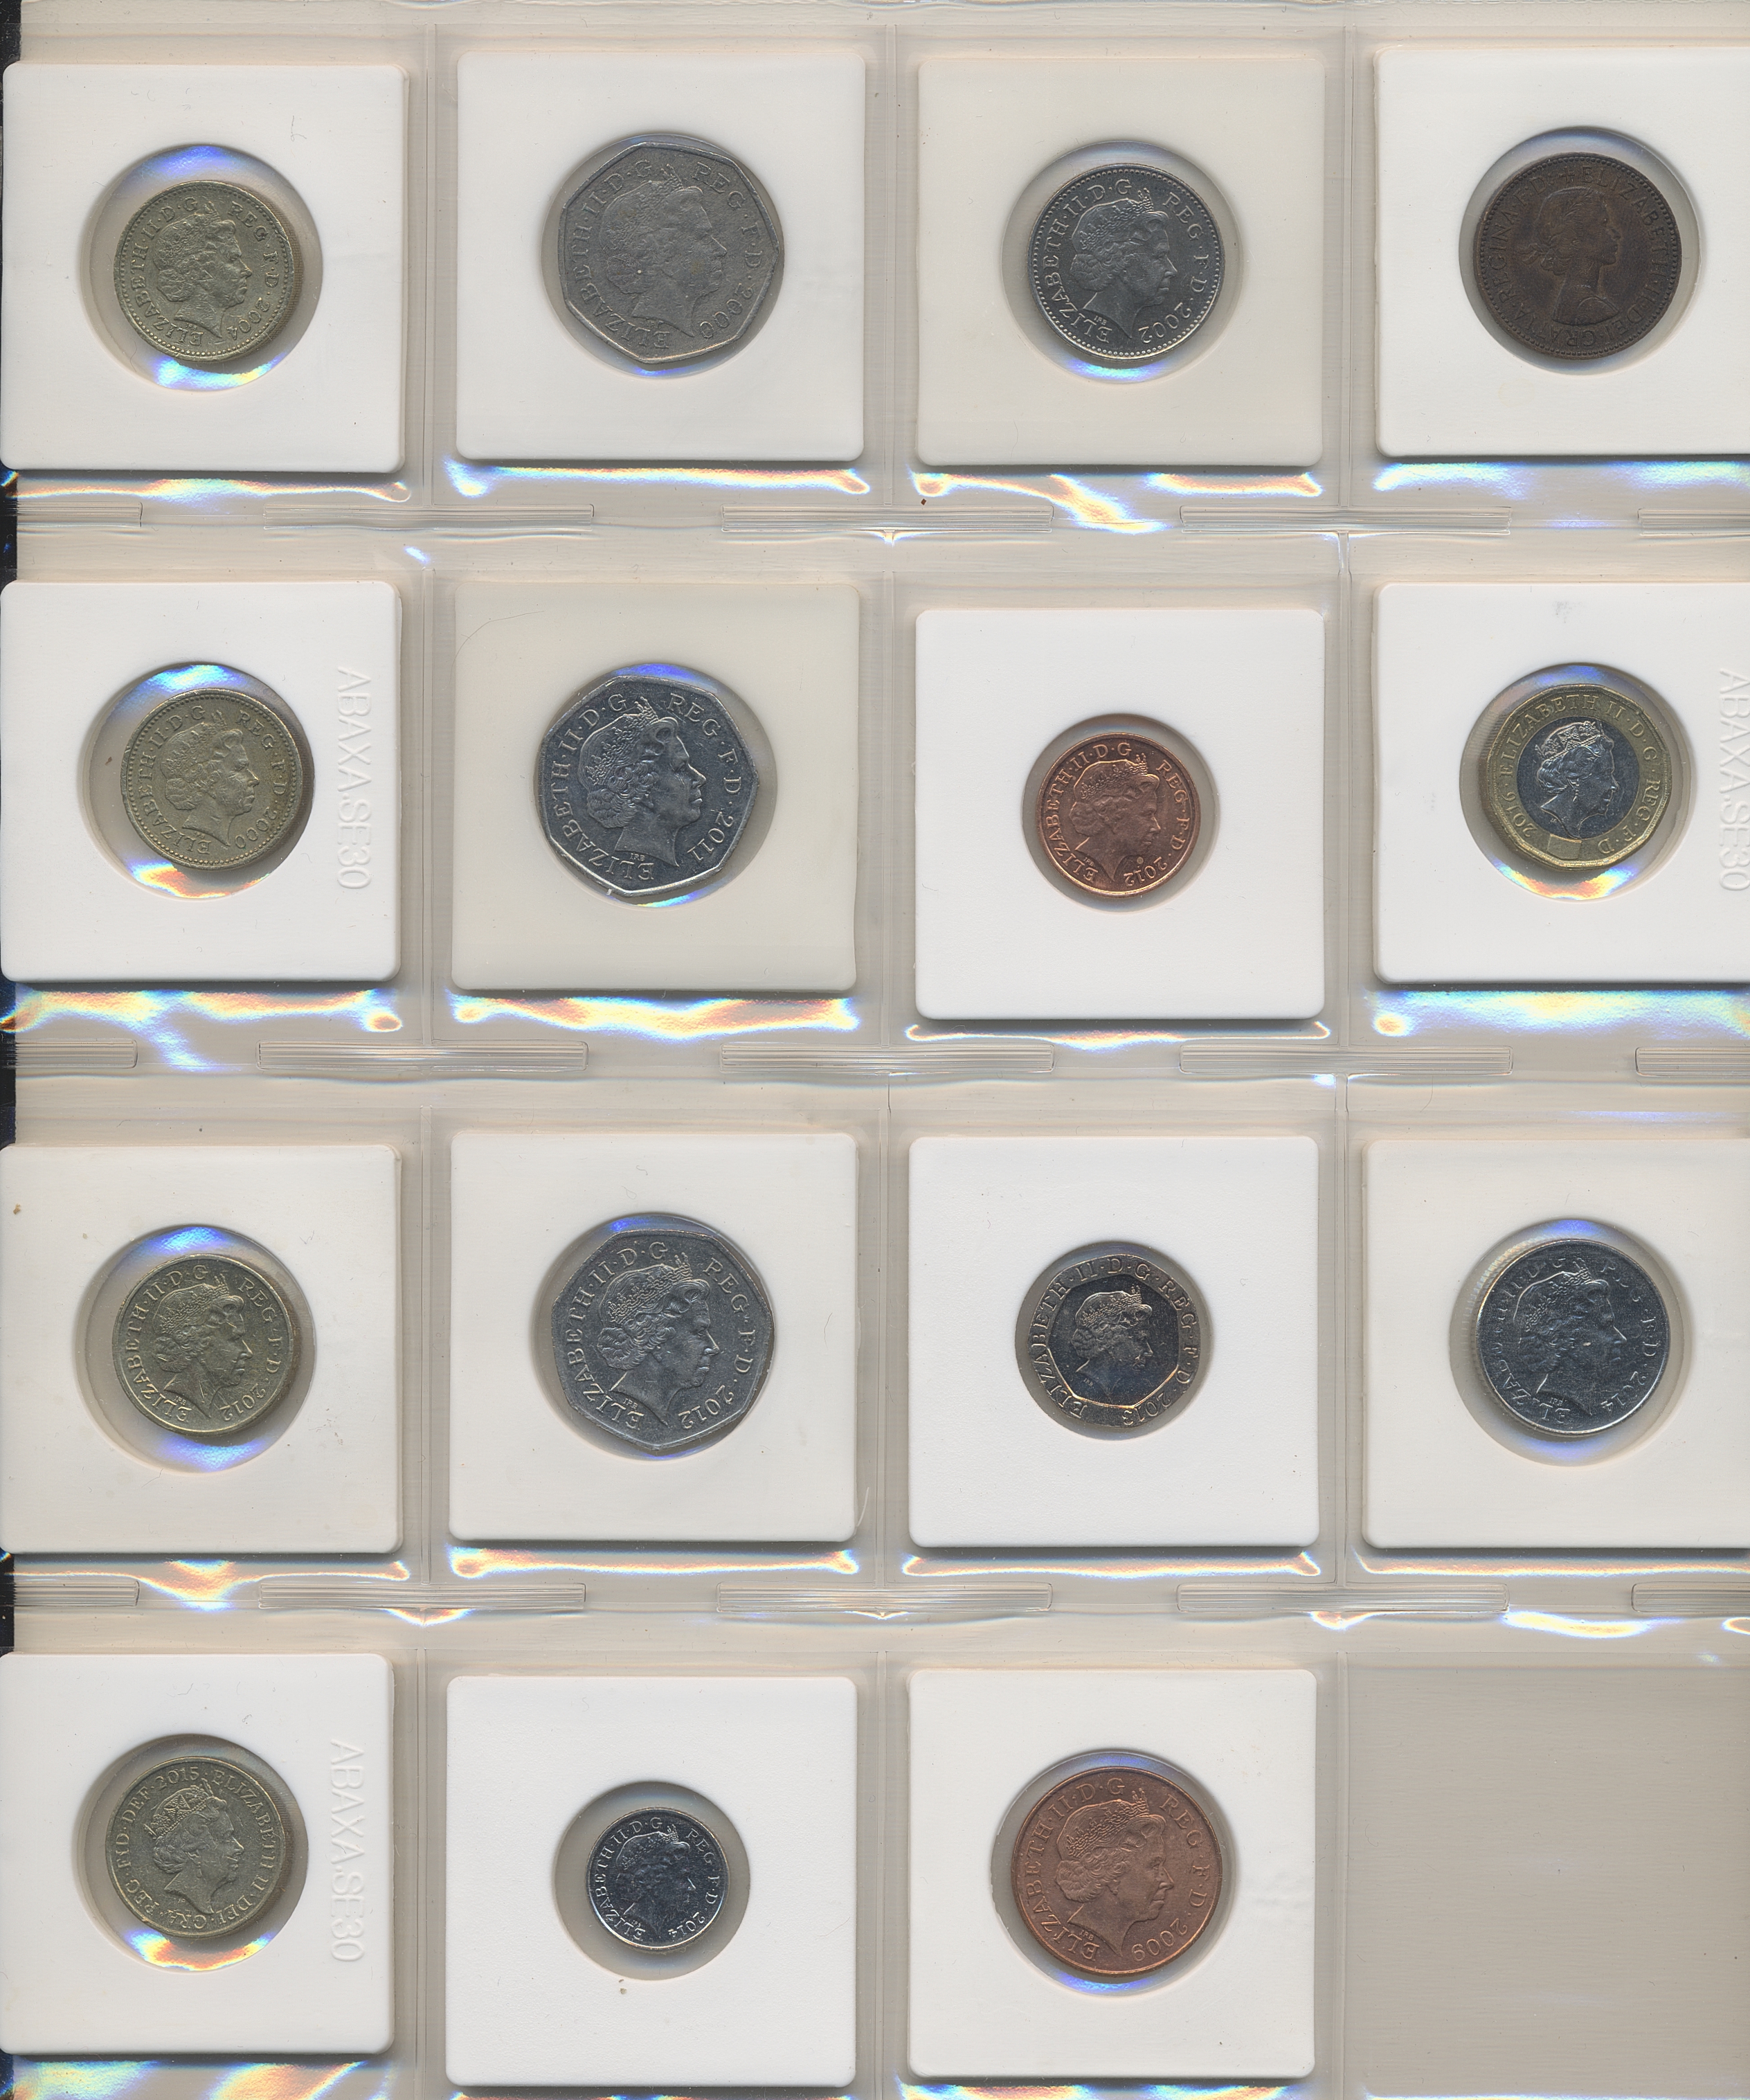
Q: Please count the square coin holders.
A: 15